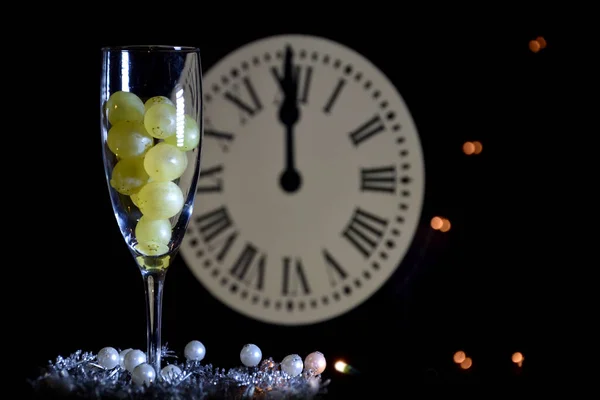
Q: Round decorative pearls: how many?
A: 9